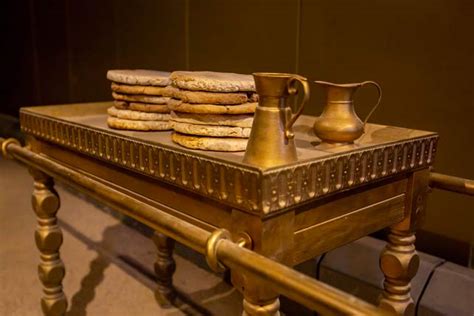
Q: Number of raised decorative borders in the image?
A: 1